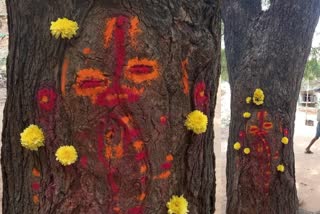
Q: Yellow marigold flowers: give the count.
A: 12